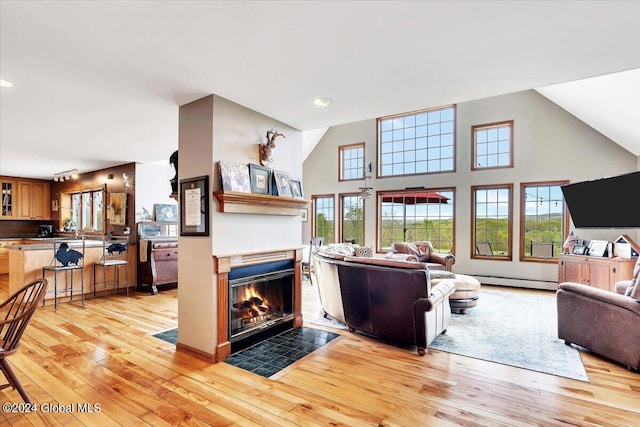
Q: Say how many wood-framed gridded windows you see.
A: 8